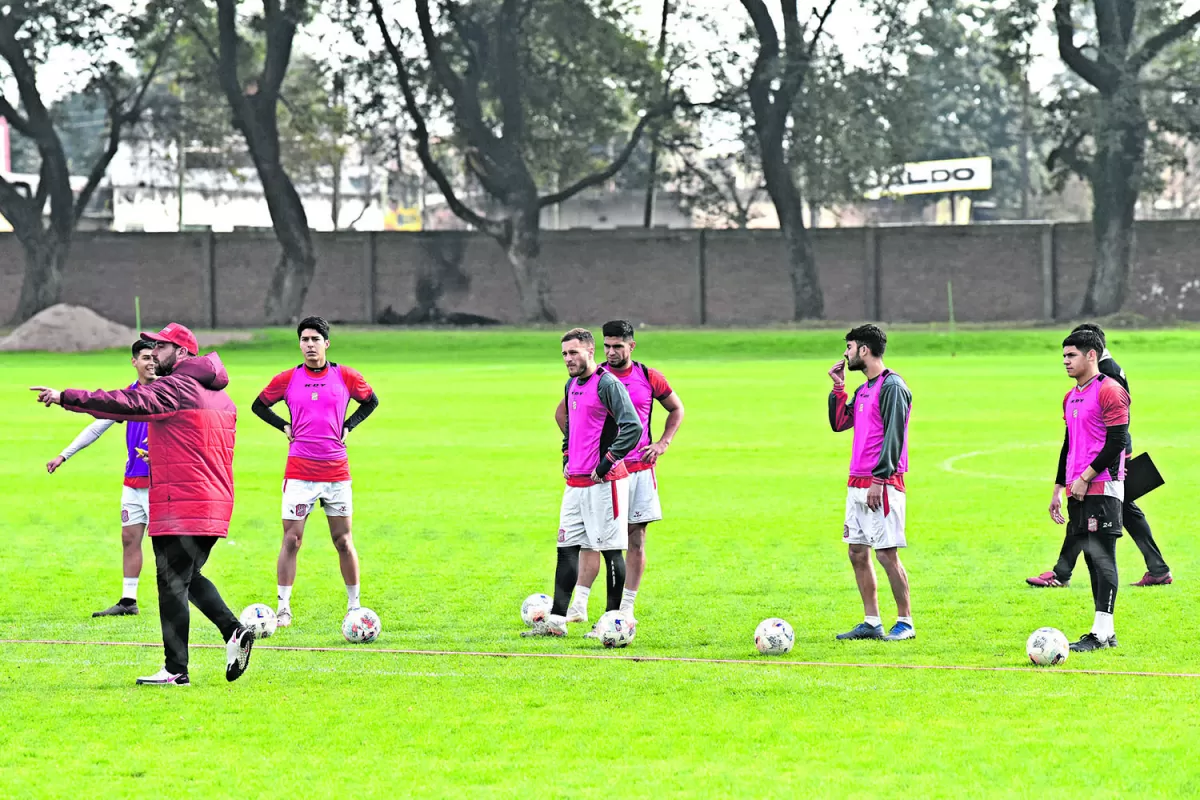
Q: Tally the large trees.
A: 5